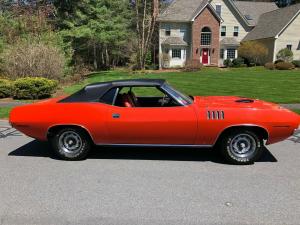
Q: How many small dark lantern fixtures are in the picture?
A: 2